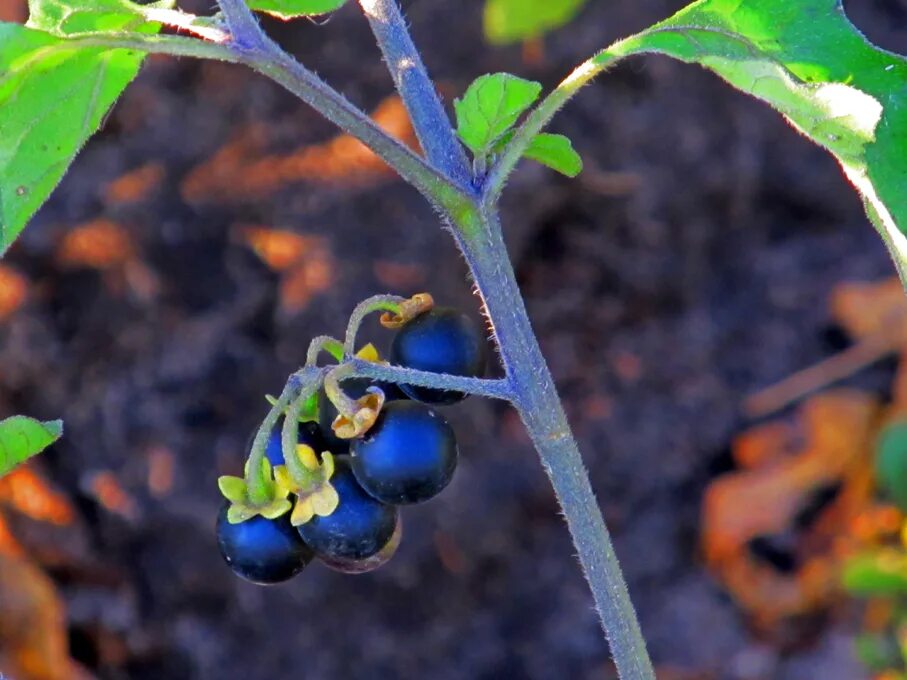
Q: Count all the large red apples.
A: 0